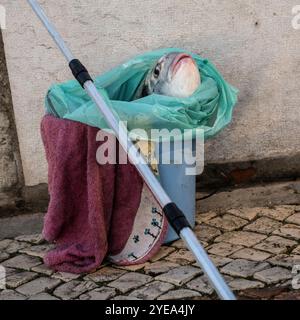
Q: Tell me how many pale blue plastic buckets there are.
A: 1